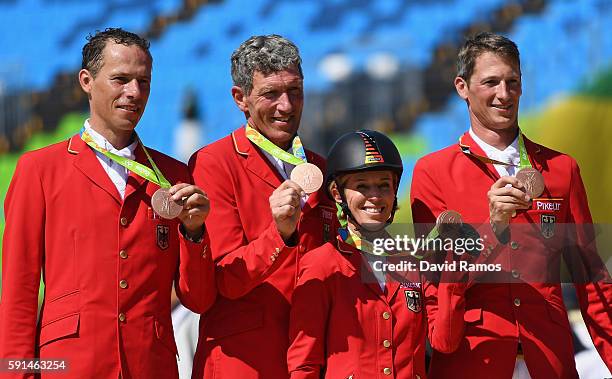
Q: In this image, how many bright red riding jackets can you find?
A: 4